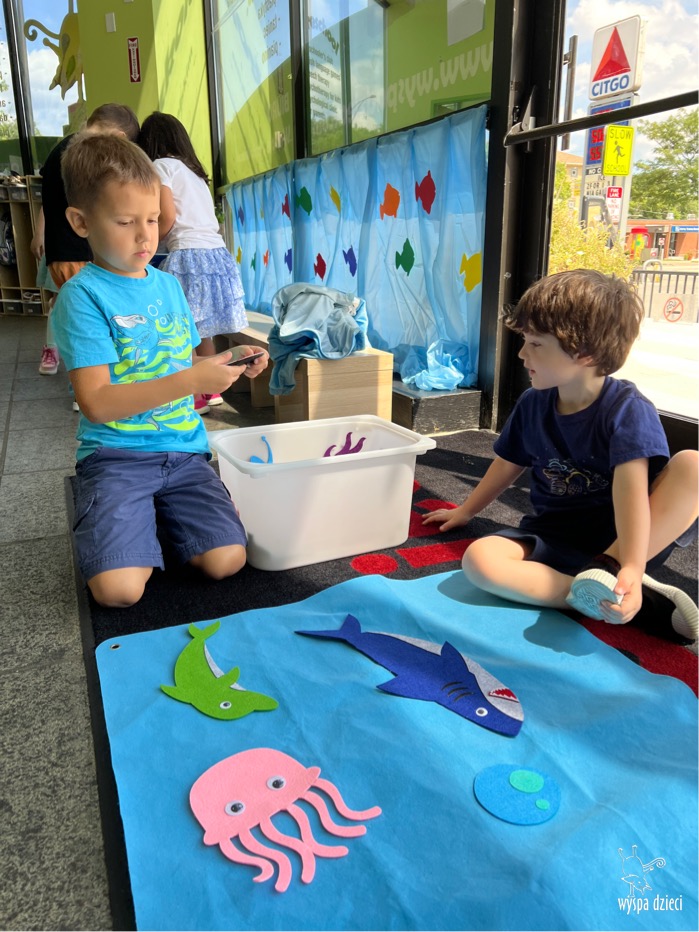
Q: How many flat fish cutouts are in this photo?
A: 15